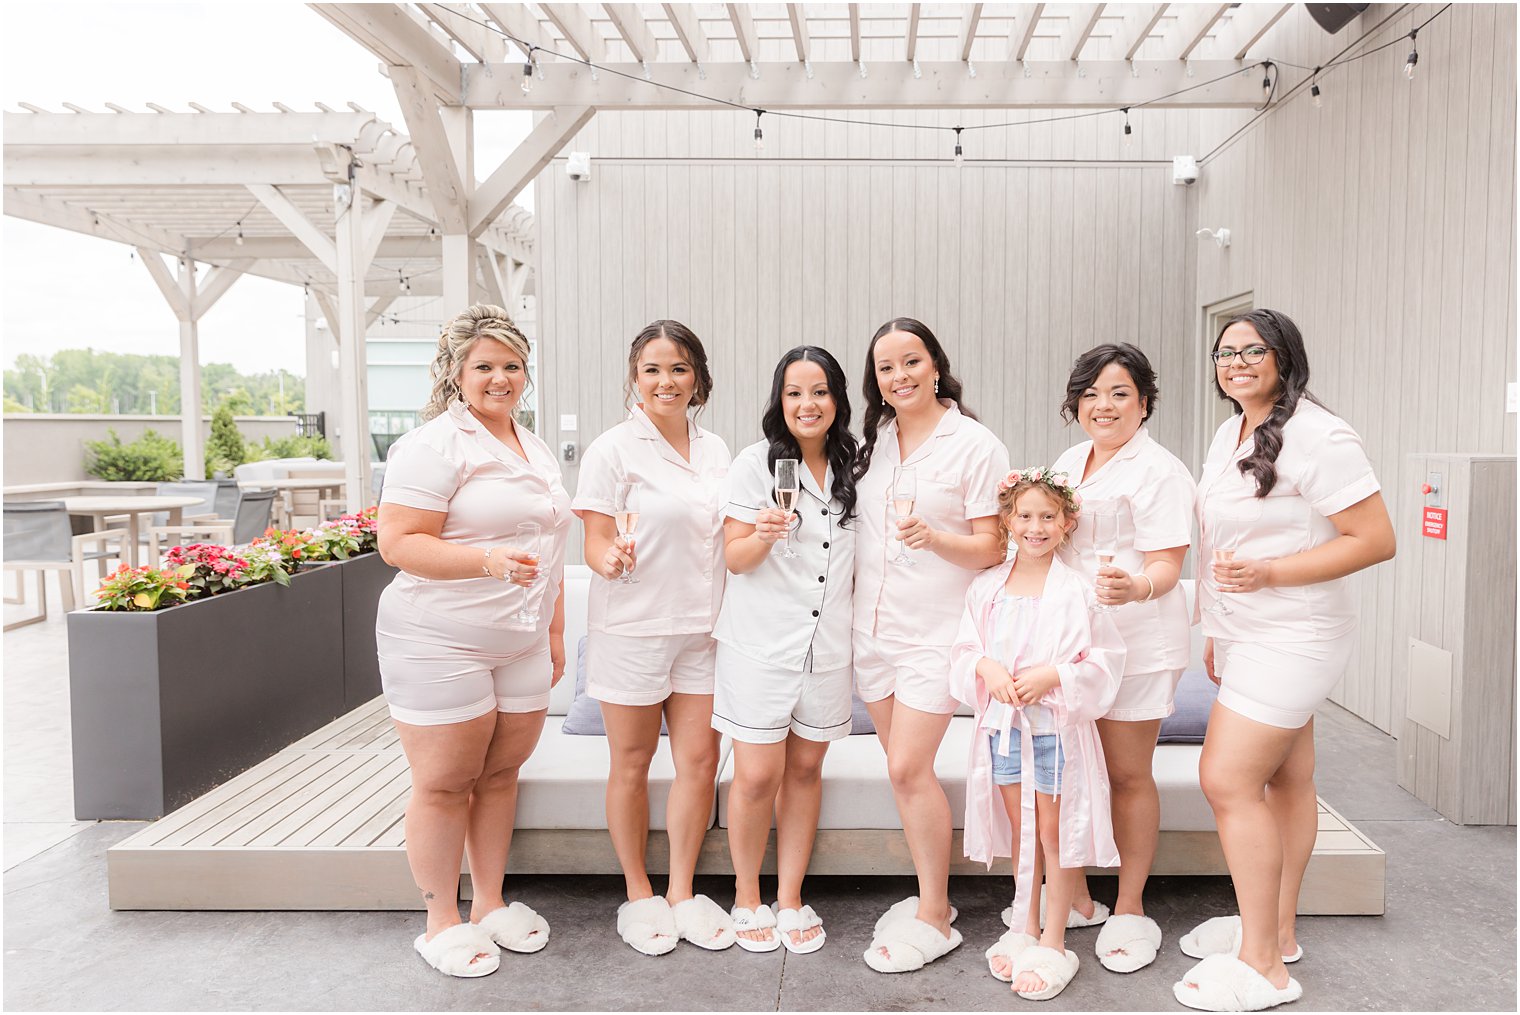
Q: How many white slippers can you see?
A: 14